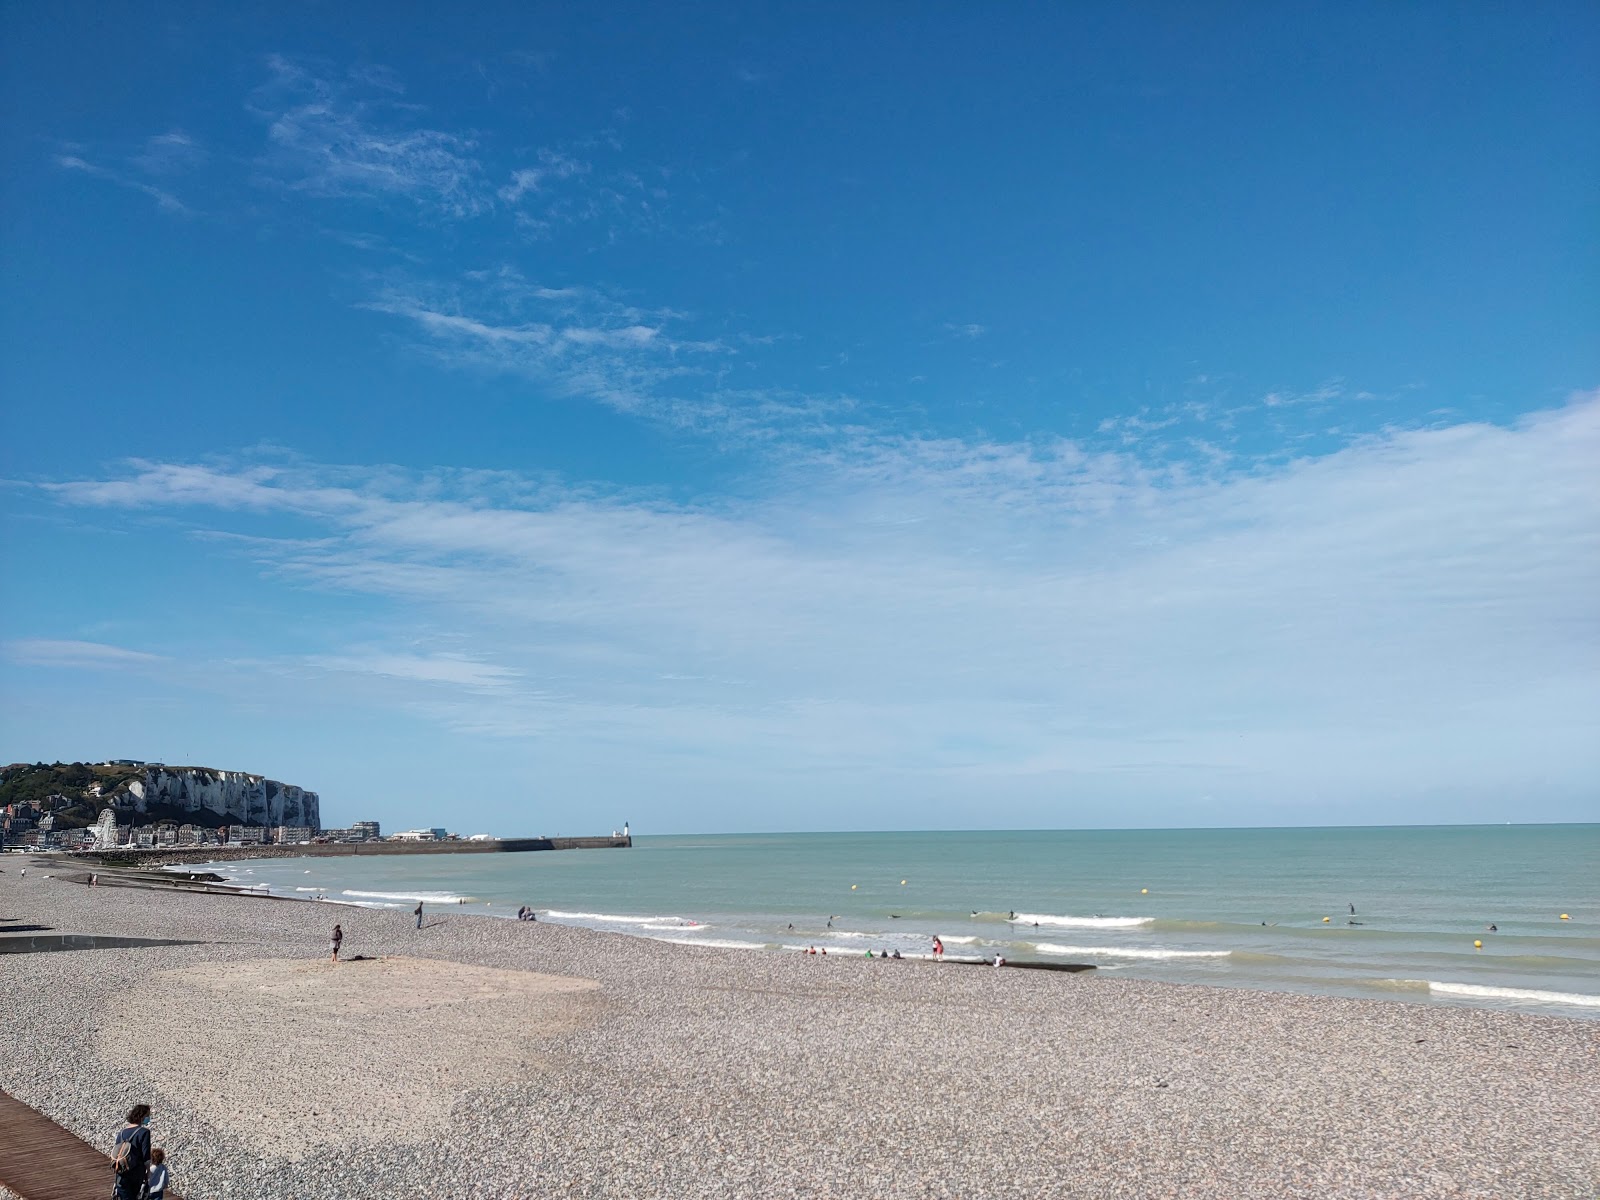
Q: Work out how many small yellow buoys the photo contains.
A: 6